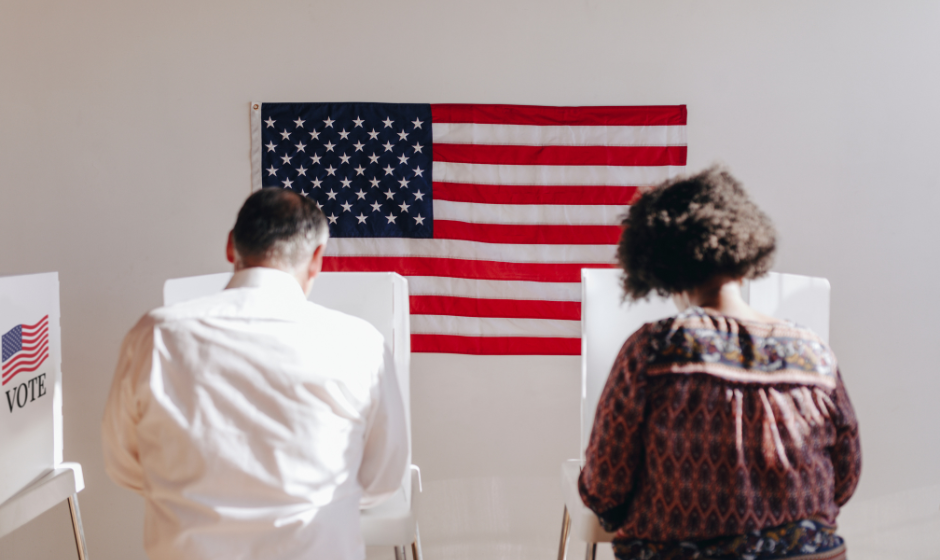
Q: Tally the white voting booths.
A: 3